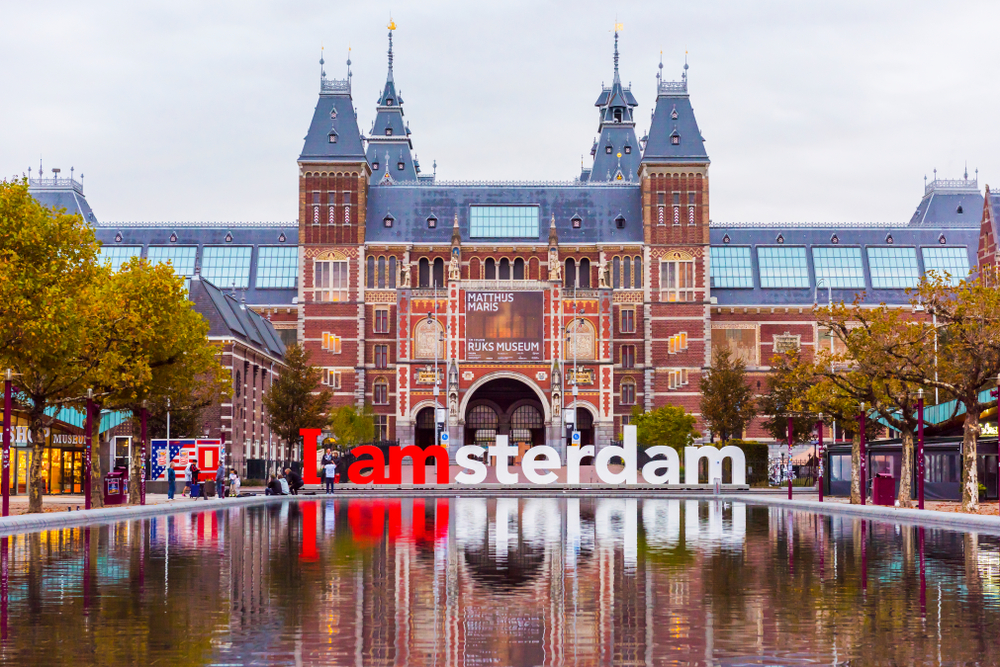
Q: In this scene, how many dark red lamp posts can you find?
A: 9